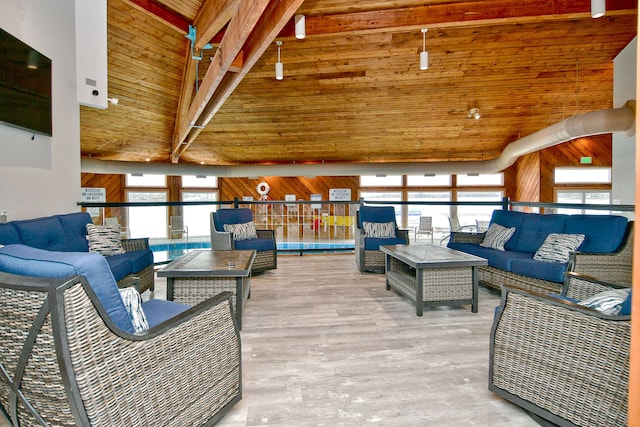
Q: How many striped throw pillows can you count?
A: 7